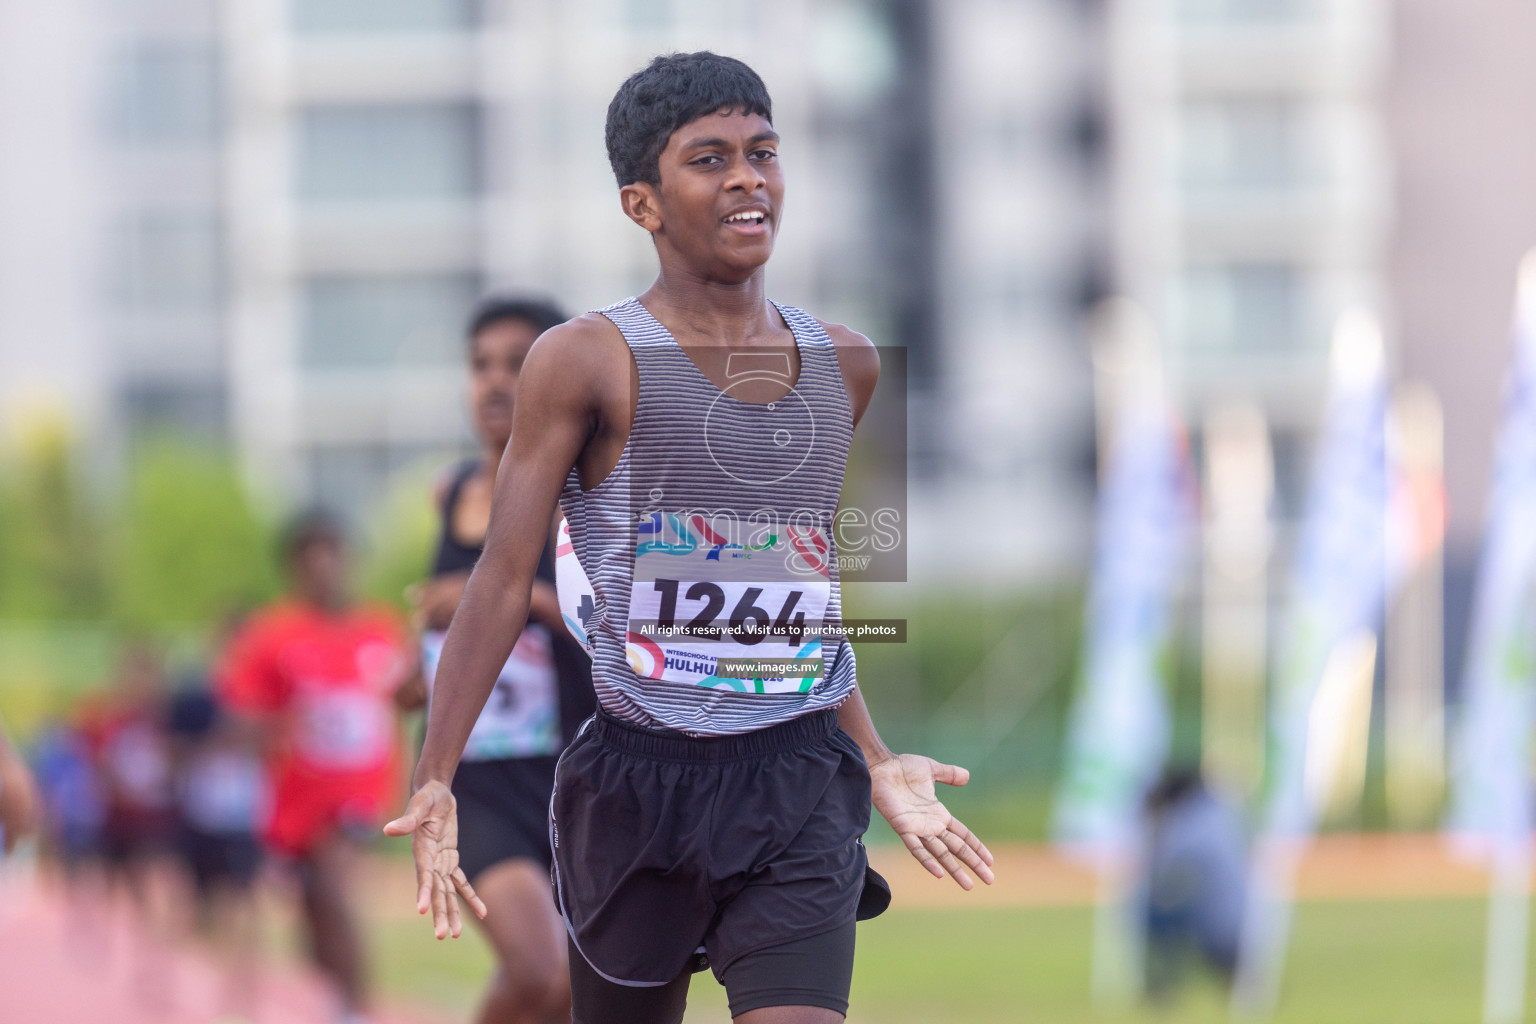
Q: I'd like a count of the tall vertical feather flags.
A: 3